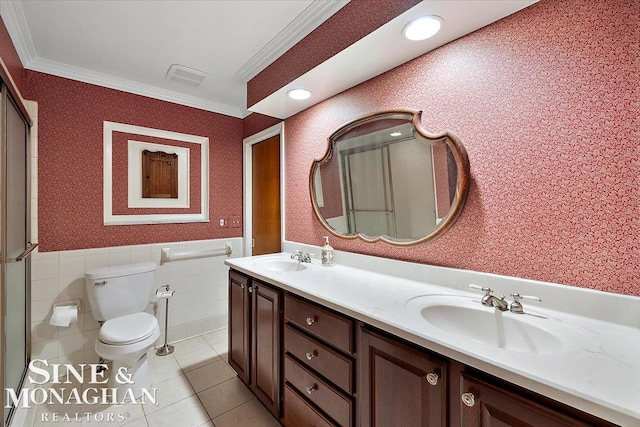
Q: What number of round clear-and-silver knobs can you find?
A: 7